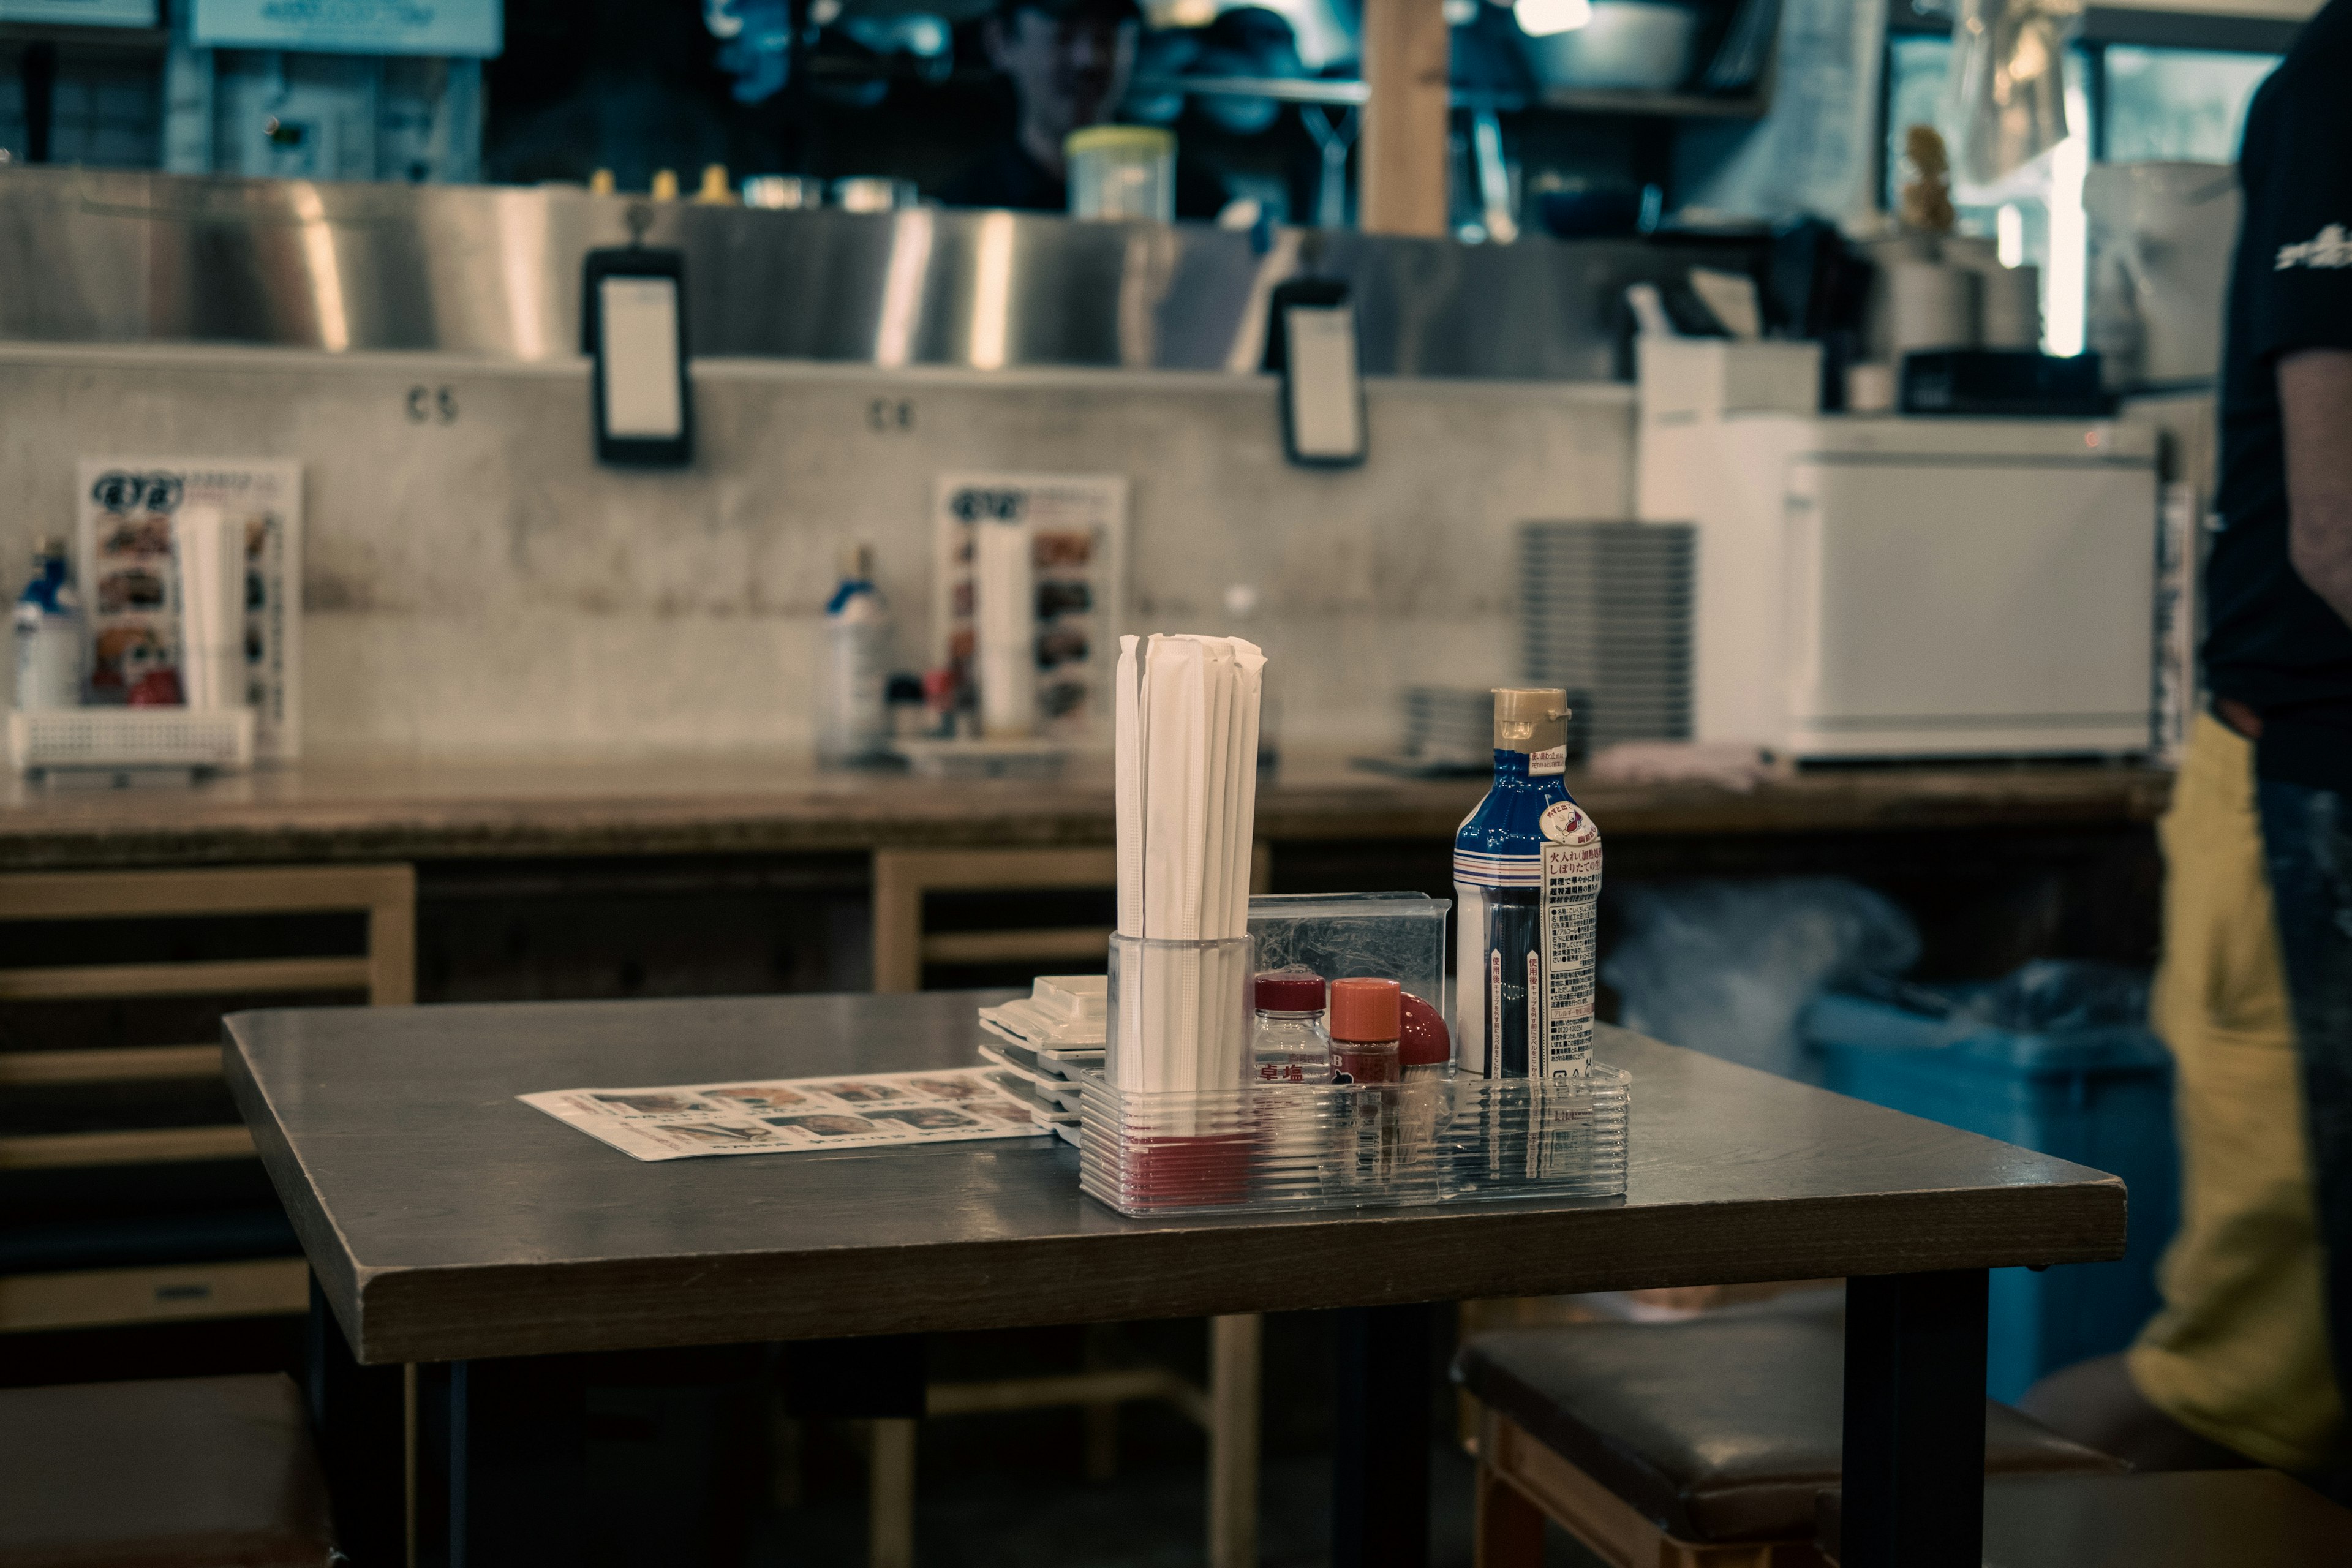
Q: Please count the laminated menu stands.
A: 2